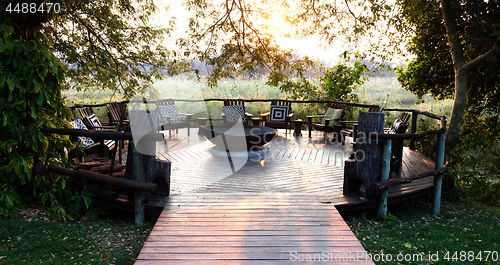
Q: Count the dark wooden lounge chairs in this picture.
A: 9